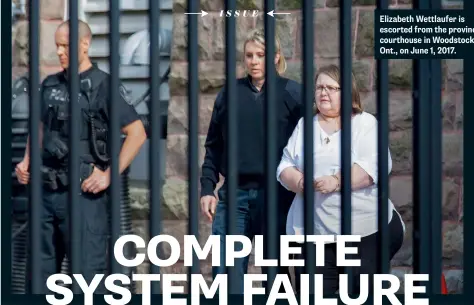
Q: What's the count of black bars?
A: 11